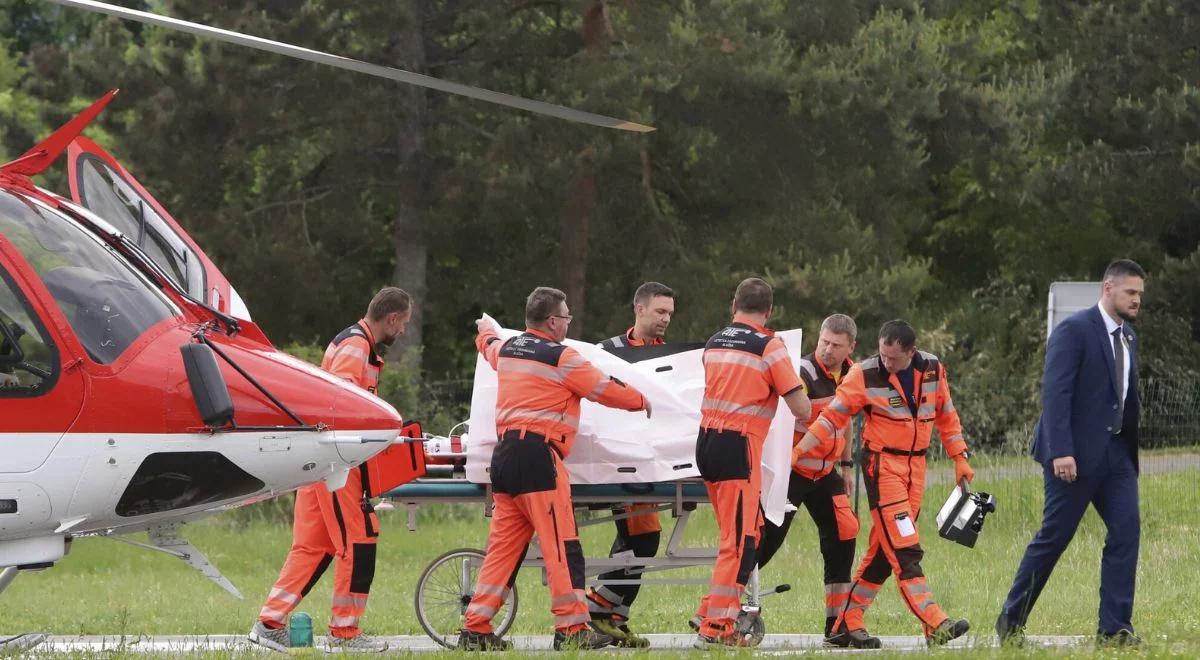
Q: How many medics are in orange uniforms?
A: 6